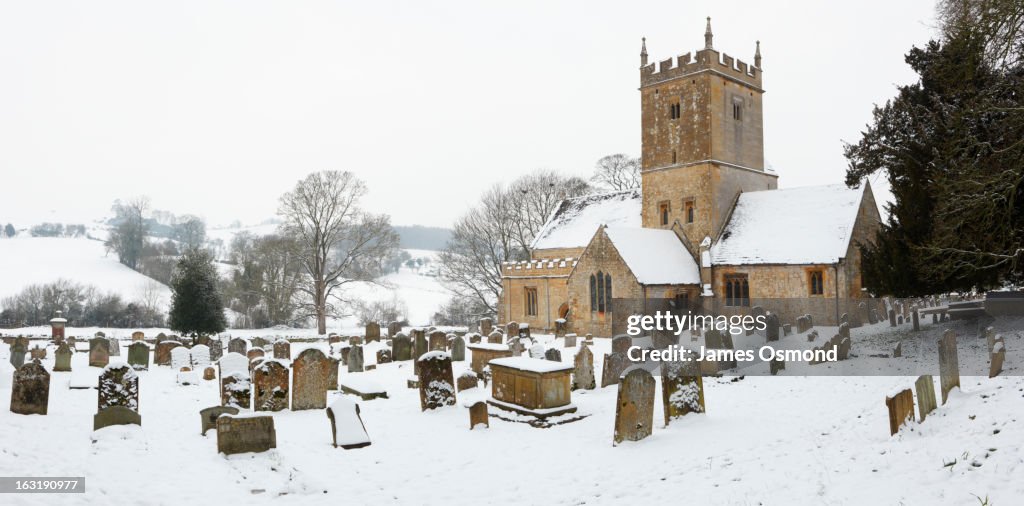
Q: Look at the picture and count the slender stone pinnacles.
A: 3